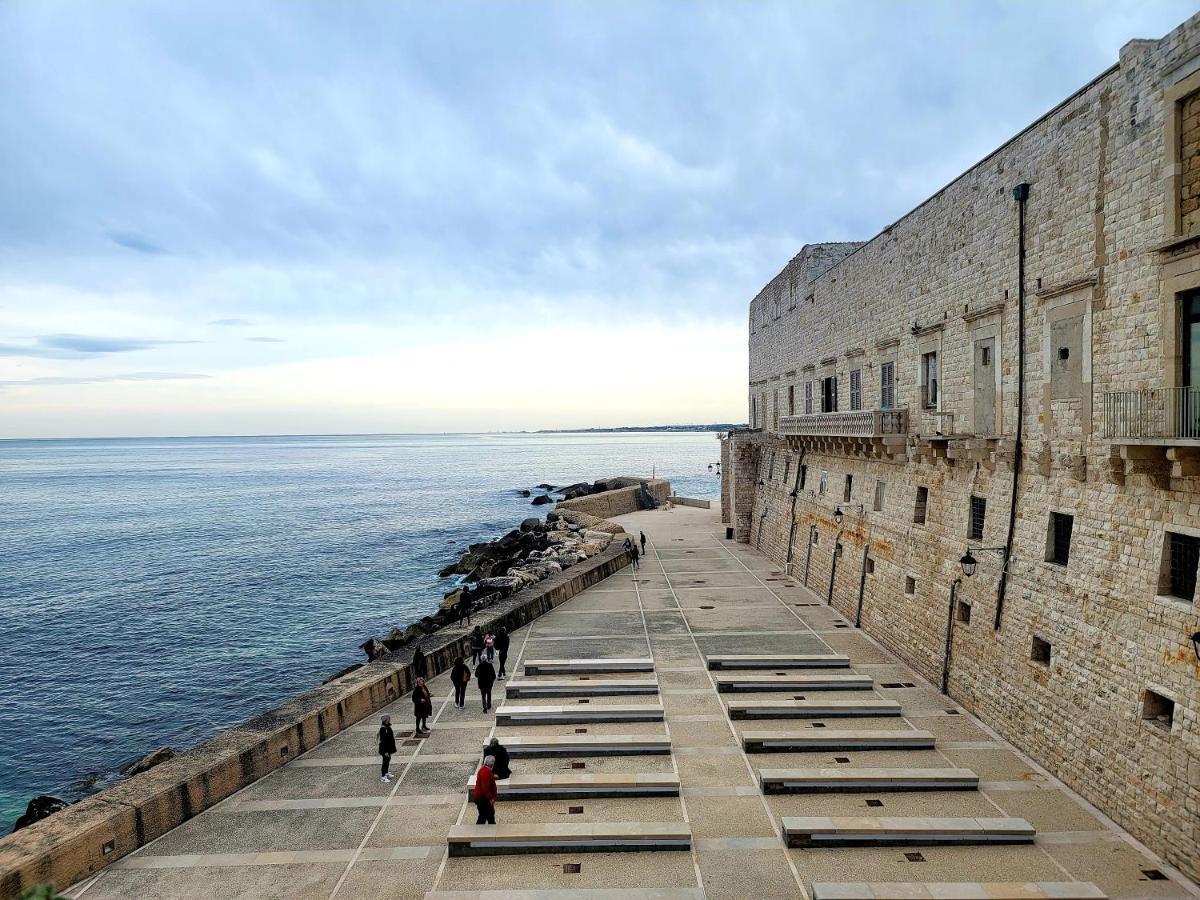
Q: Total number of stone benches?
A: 14